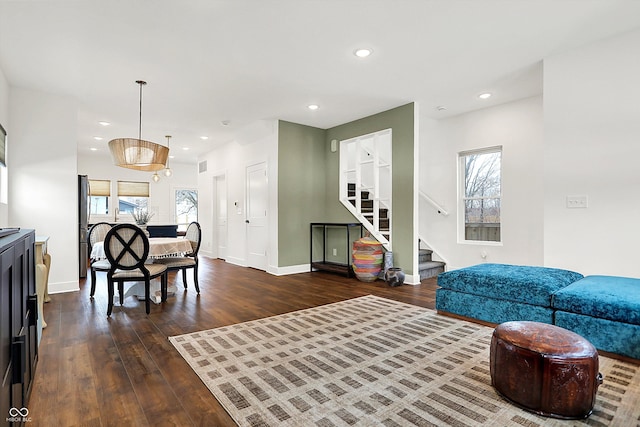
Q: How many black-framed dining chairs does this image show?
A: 3